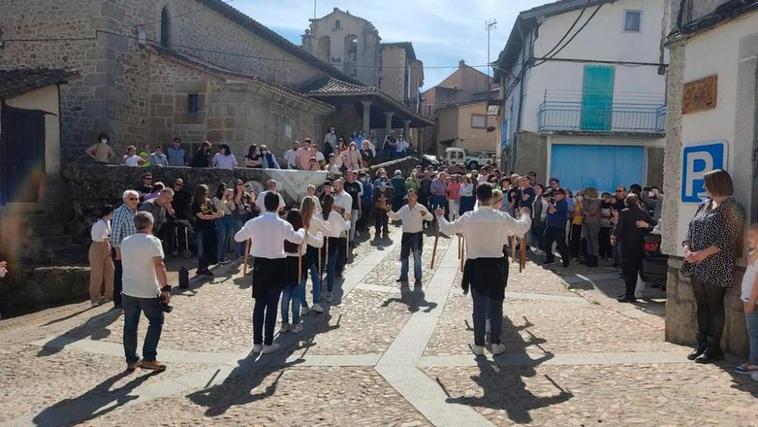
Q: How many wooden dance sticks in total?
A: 11